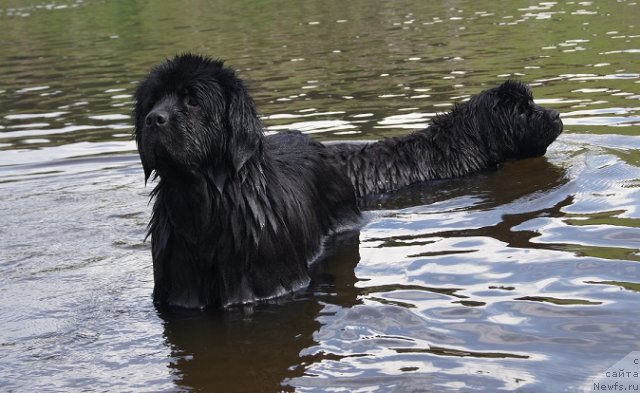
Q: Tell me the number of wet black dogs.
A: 2